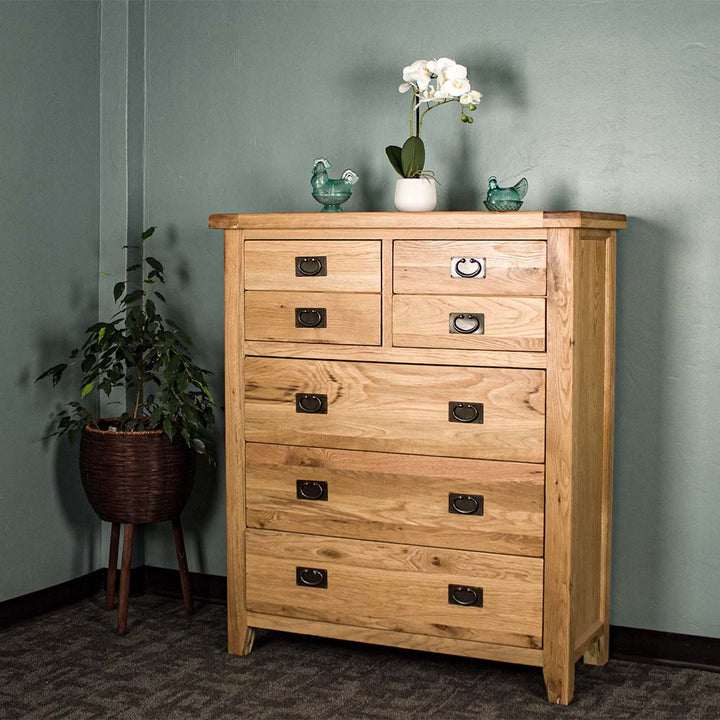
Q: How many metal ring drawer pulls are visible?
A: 10